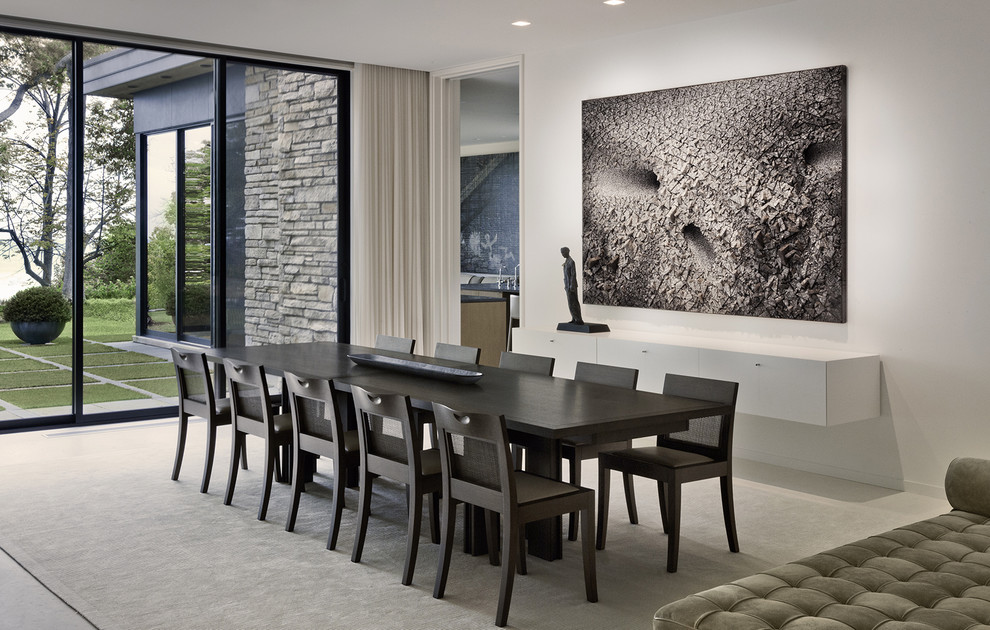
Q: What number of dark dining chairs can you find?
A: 10